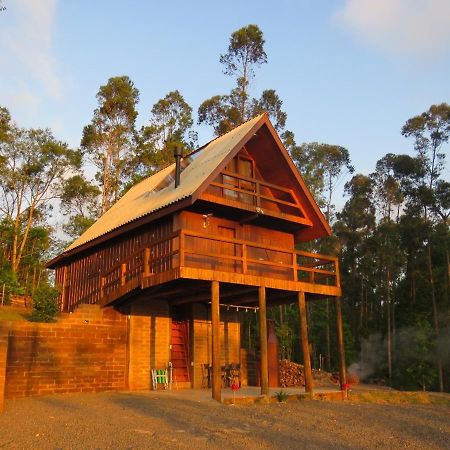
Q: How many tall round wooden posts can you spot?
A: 4